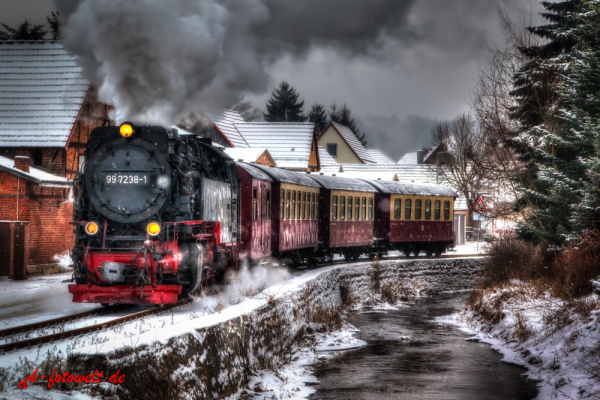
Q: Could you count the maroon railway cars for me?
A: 4